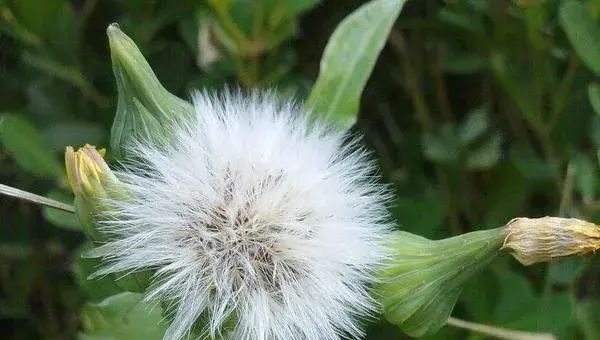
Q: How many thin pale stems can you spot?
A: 2